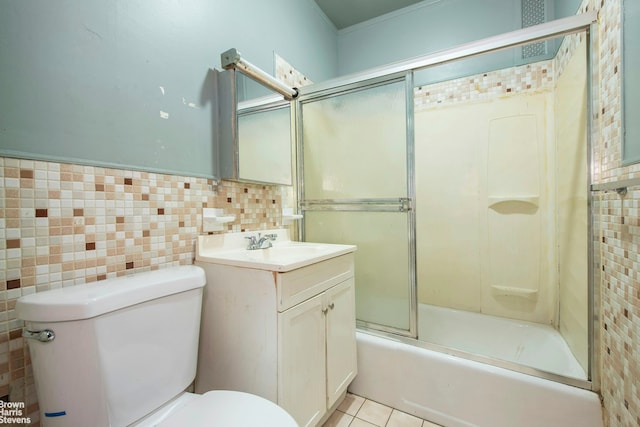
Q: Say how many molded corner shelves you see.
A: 2